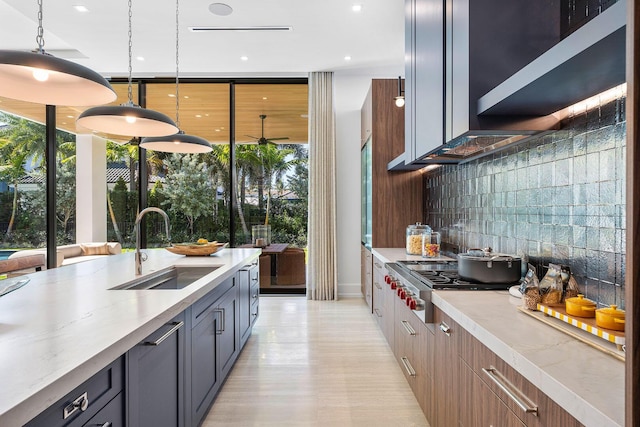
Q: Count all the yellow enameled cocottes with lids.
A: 2